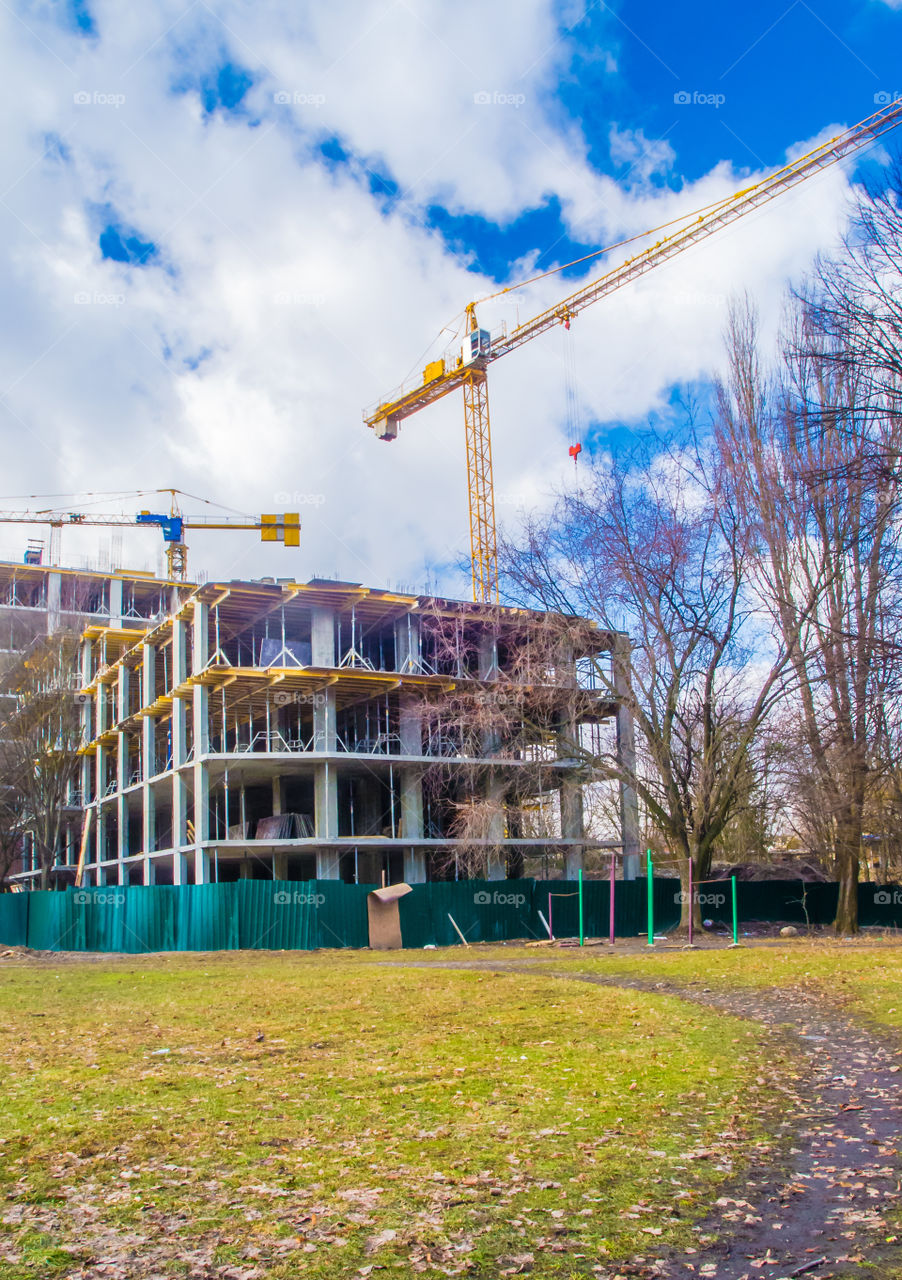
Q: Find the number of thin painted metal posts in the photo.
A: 6